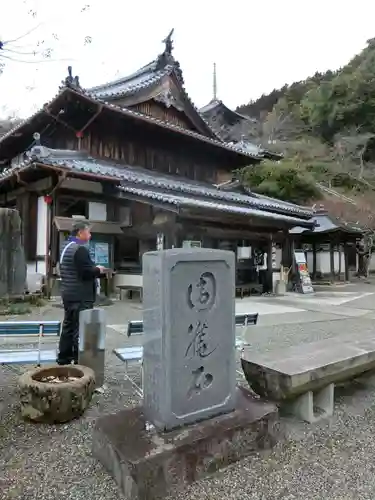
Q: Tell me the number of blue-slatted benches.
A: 2